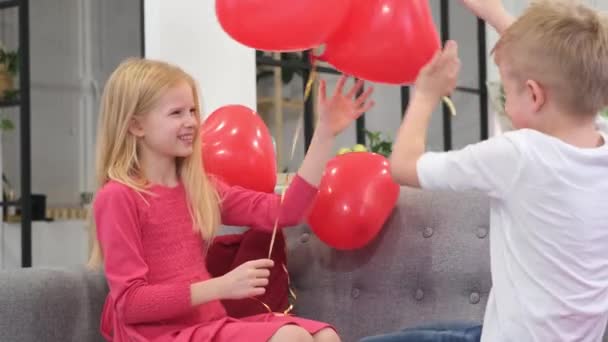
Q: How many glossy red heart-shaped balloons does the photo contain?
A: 4